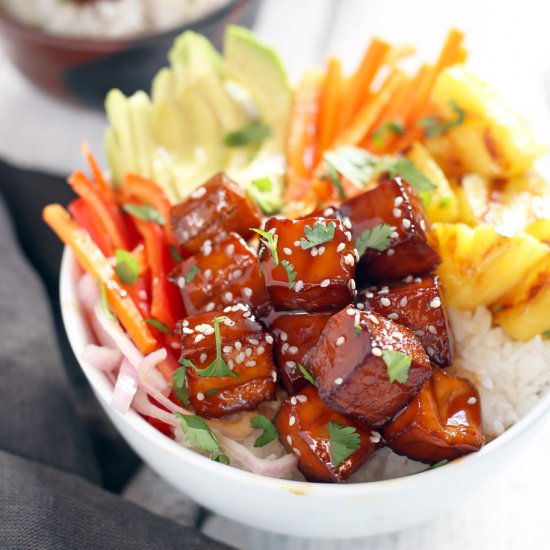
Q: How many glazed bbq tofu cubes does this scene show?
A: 10